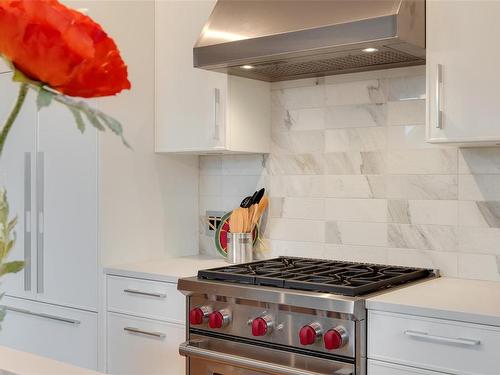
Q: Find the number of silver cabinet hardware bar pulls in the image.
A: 8